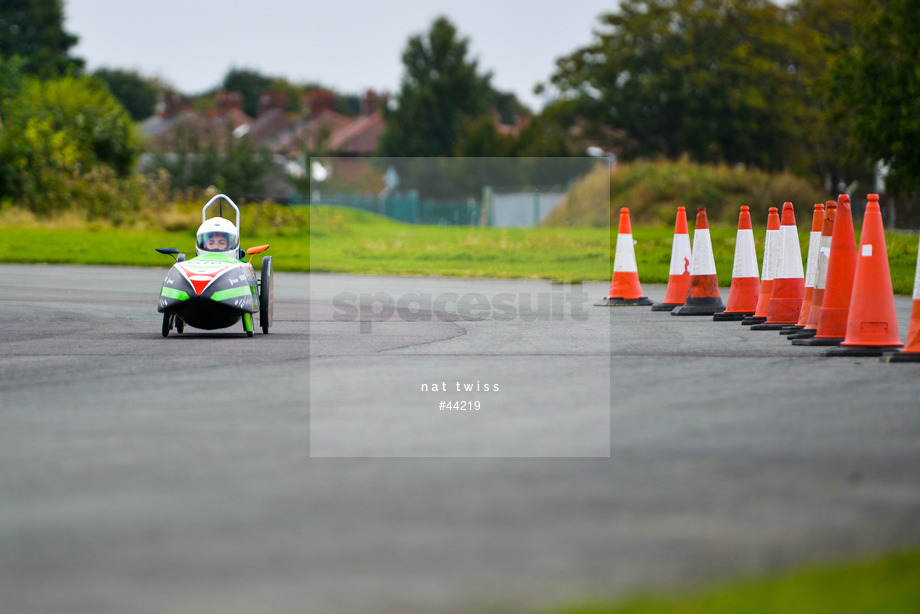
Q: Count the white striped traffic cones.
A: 9